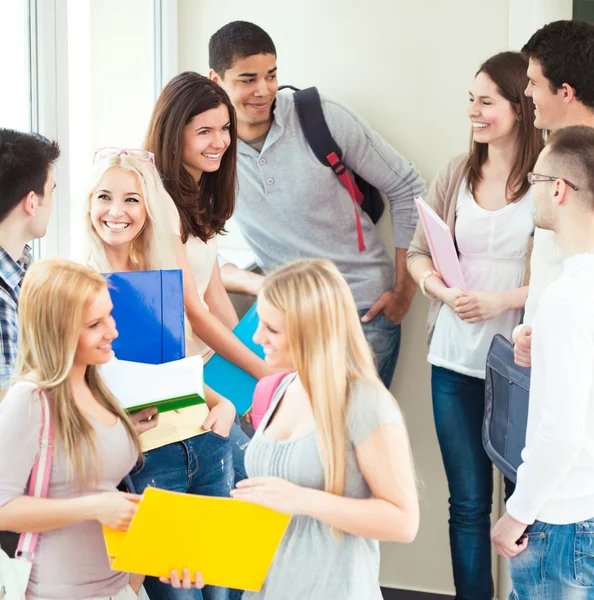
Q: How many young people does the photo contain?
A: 9